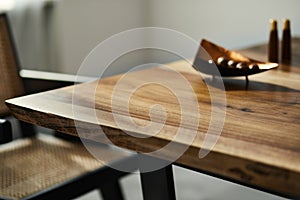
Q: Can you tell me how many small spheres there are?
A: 5